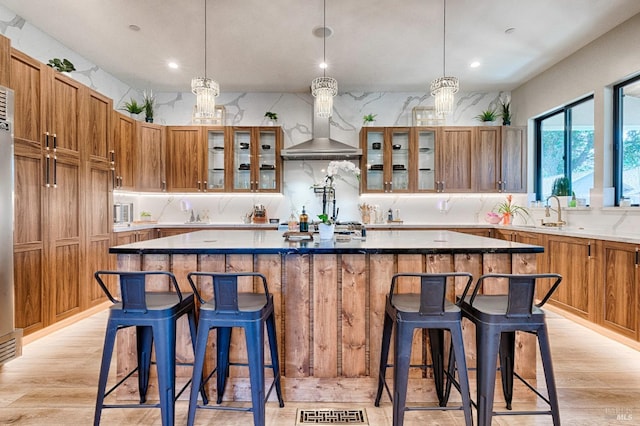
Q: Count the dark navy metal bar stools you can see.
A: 4